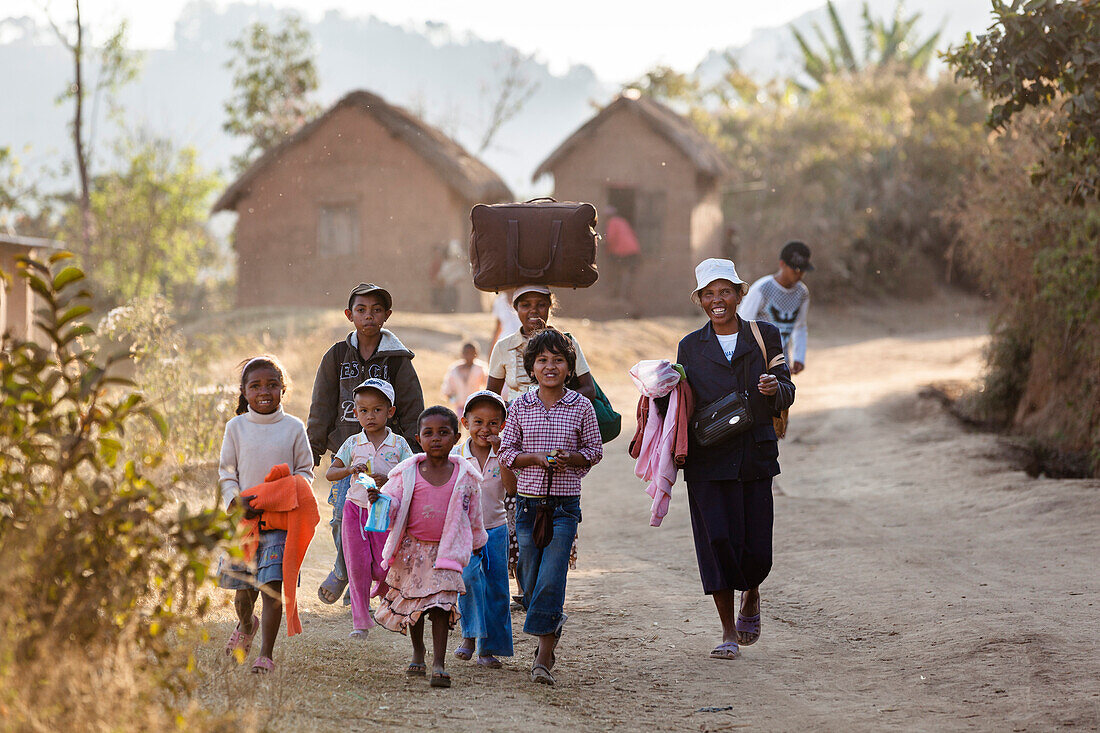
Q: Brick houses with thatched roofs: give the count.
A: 2